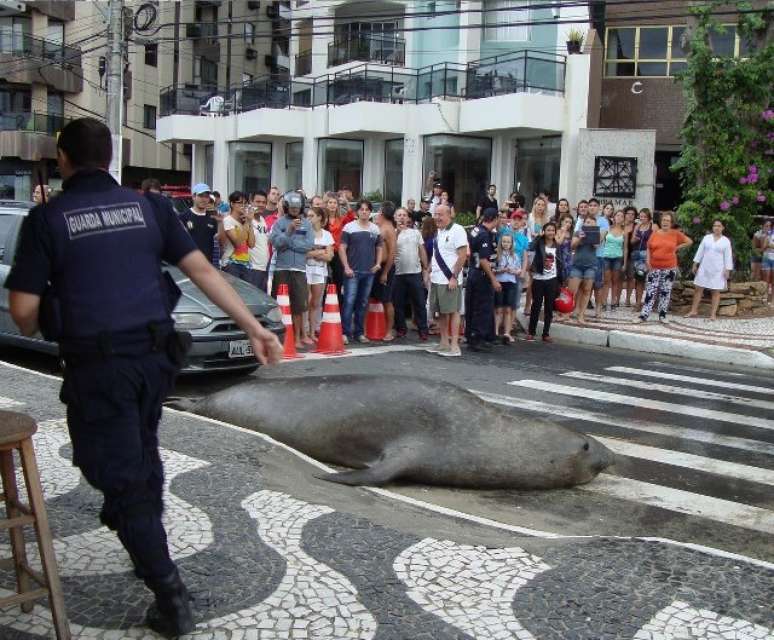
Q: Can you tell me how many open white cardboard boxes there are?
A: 0